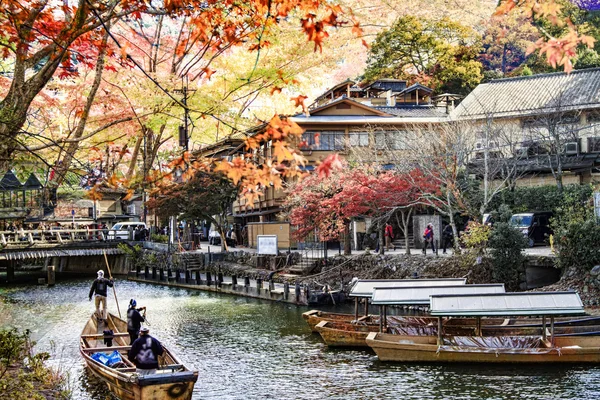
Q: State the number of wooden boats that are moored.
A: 3